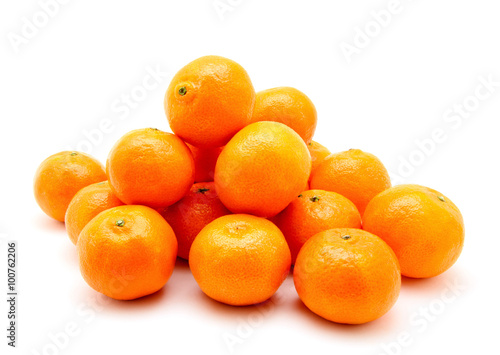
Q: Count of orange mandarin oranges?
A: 15